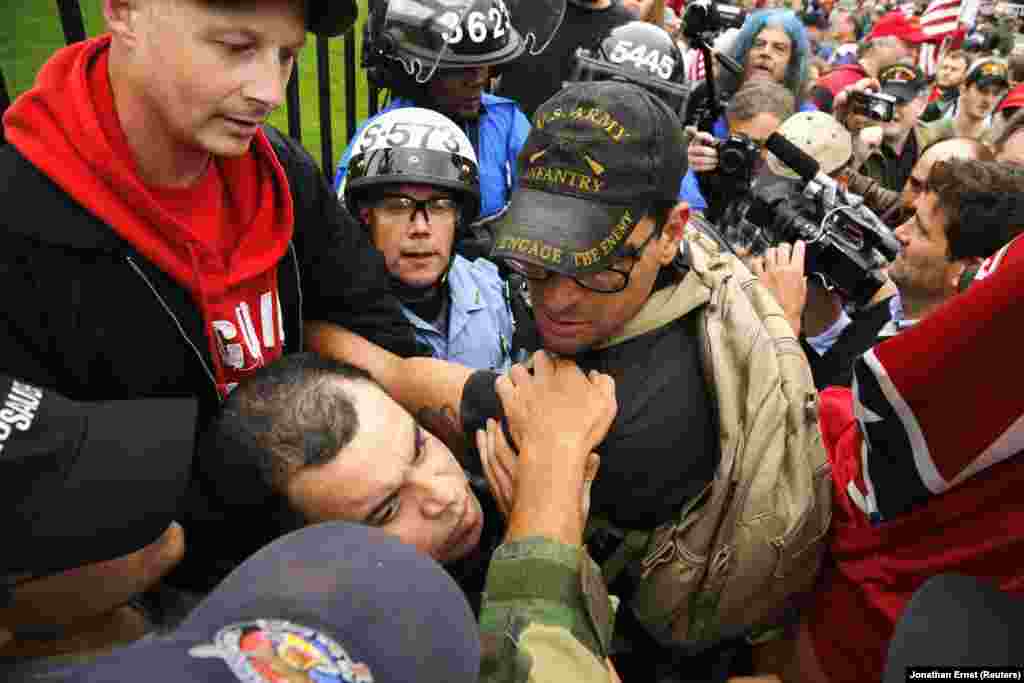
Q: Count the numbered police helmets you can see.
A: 3